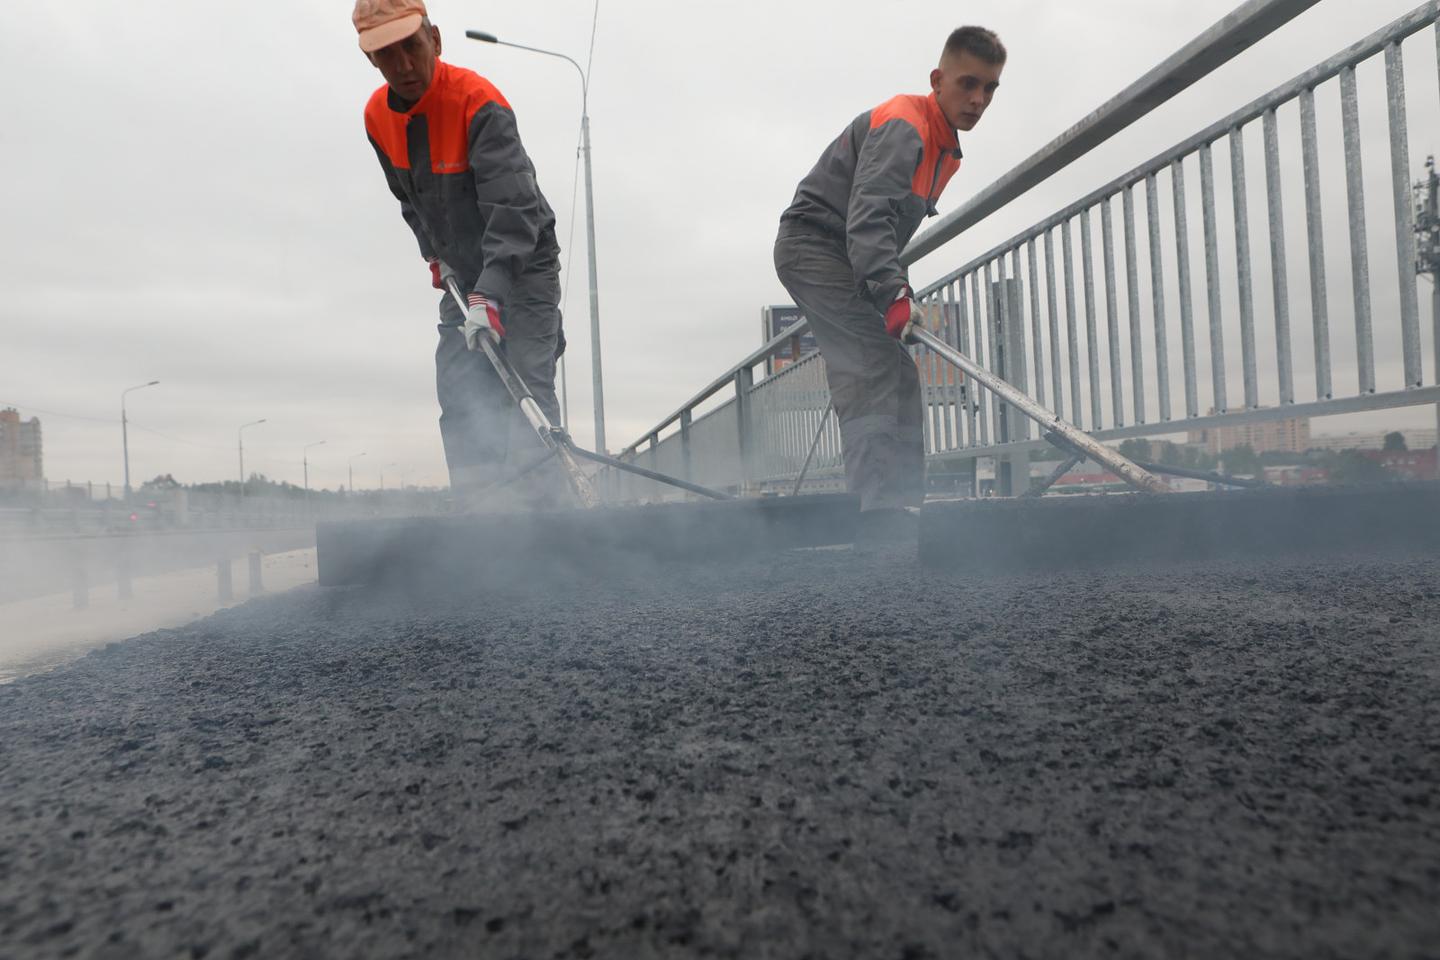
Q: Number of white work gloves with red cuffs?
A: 3